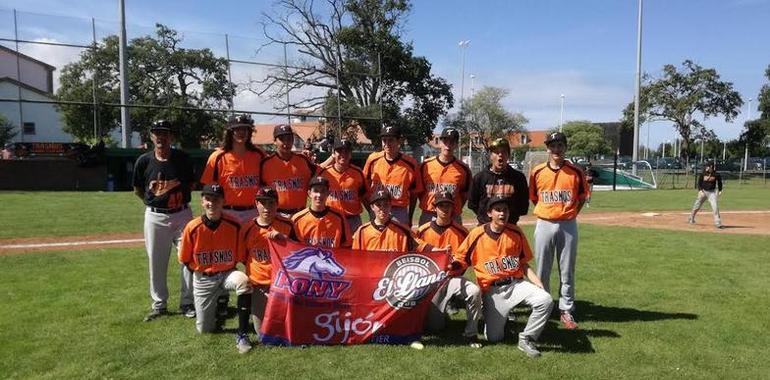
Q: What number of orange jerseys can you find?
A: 12